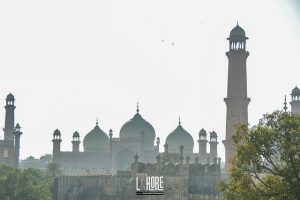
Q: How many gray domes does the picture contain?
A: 3